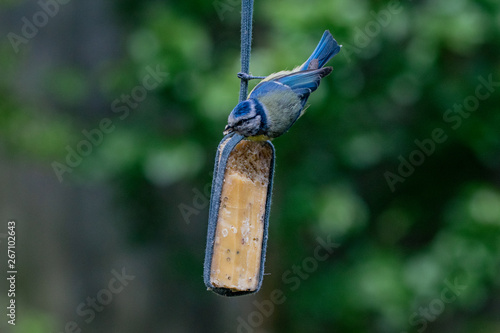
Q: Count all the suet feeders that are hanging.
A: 1